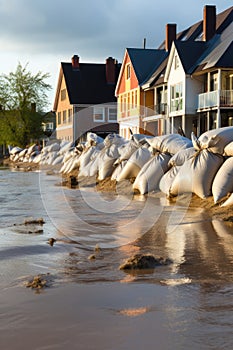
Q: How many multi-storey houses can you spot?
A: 3